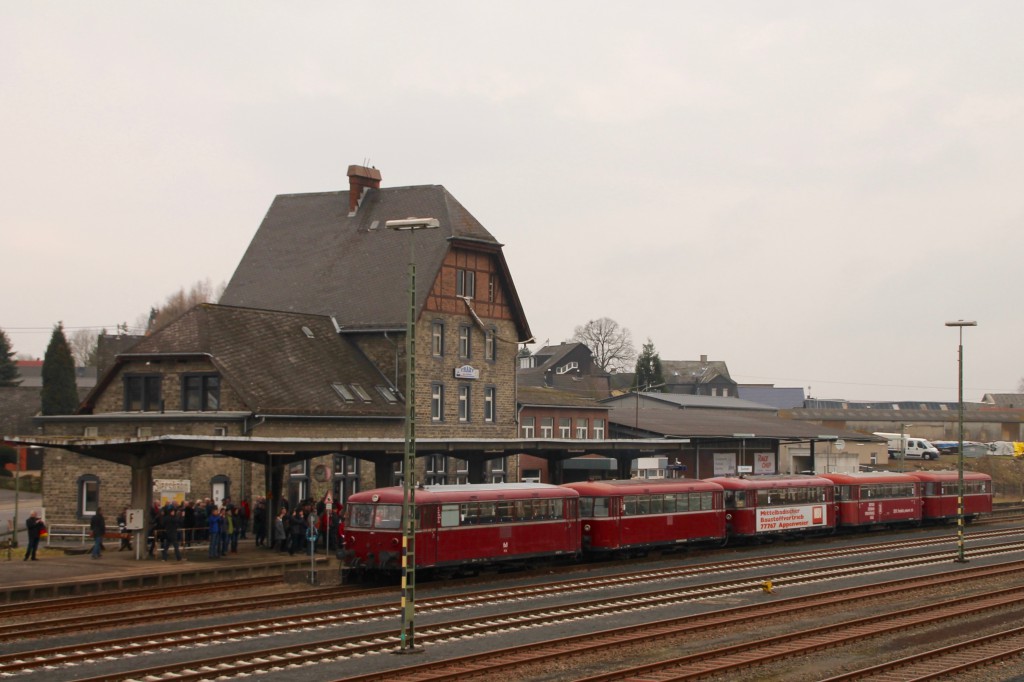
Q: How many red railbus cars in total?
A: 5